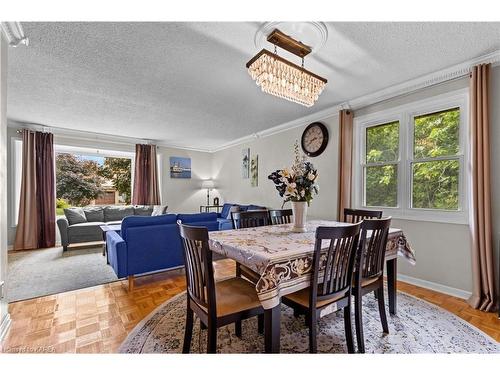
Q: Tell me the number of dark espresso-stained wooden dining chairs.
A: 6